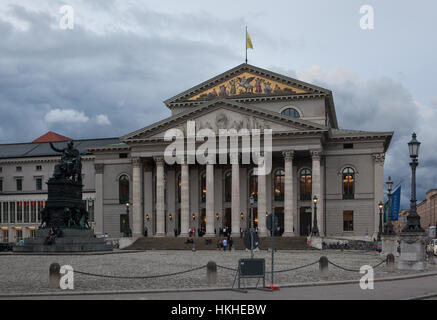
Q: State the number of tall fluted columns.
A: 8